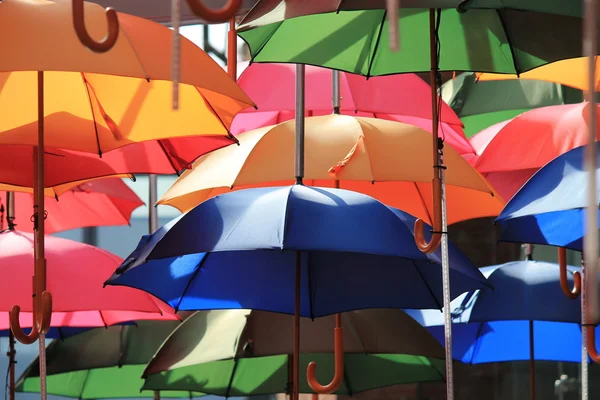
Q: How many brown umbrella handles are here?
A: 8